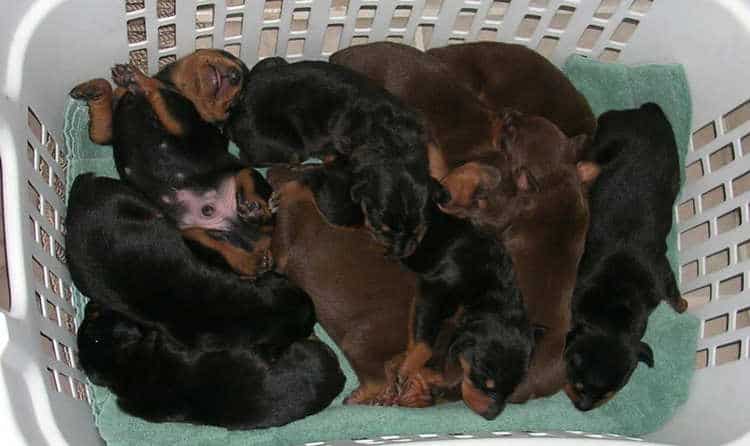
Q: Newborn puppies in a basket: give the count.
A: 10